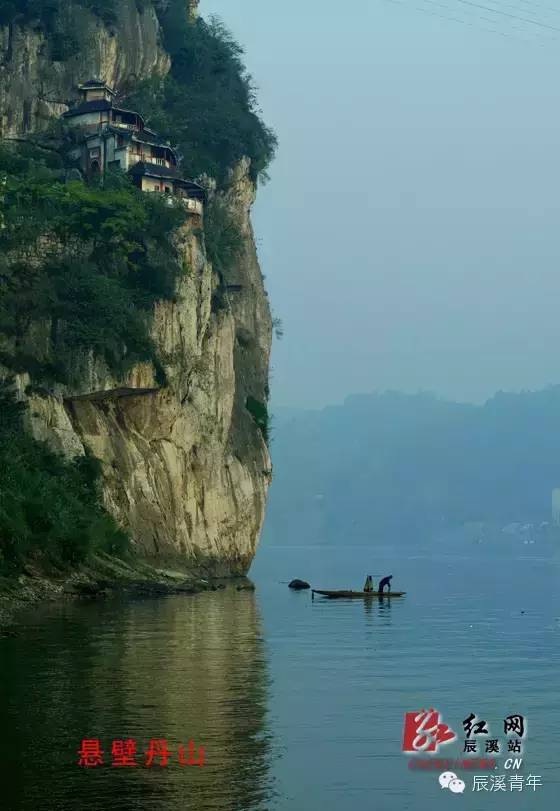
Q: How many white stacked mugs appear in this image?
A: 0